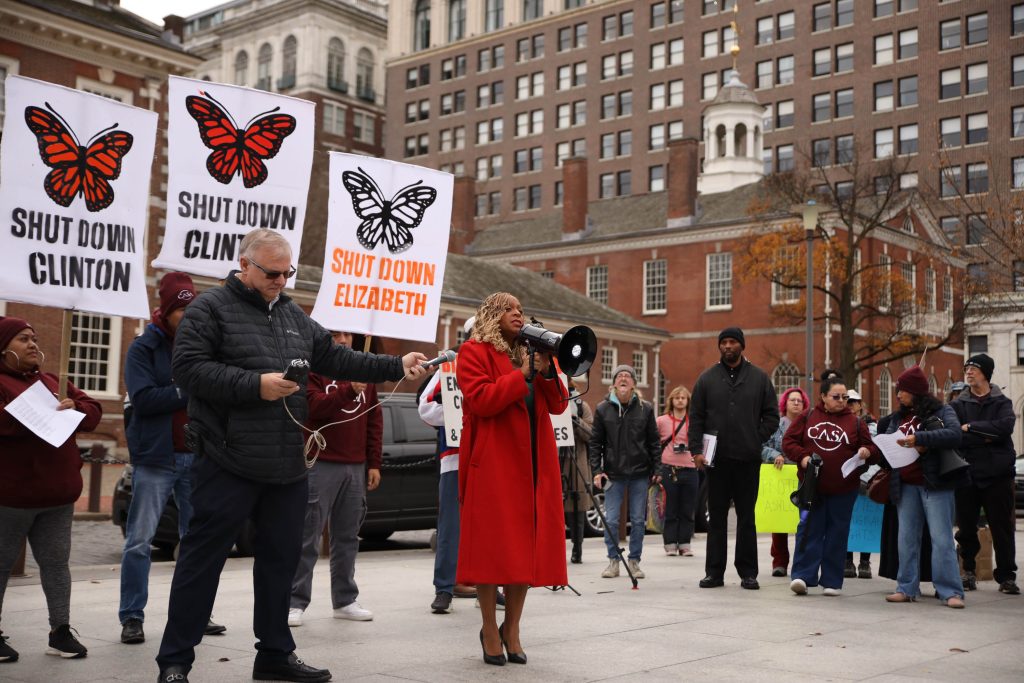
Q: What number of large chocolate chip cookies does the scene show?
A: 0